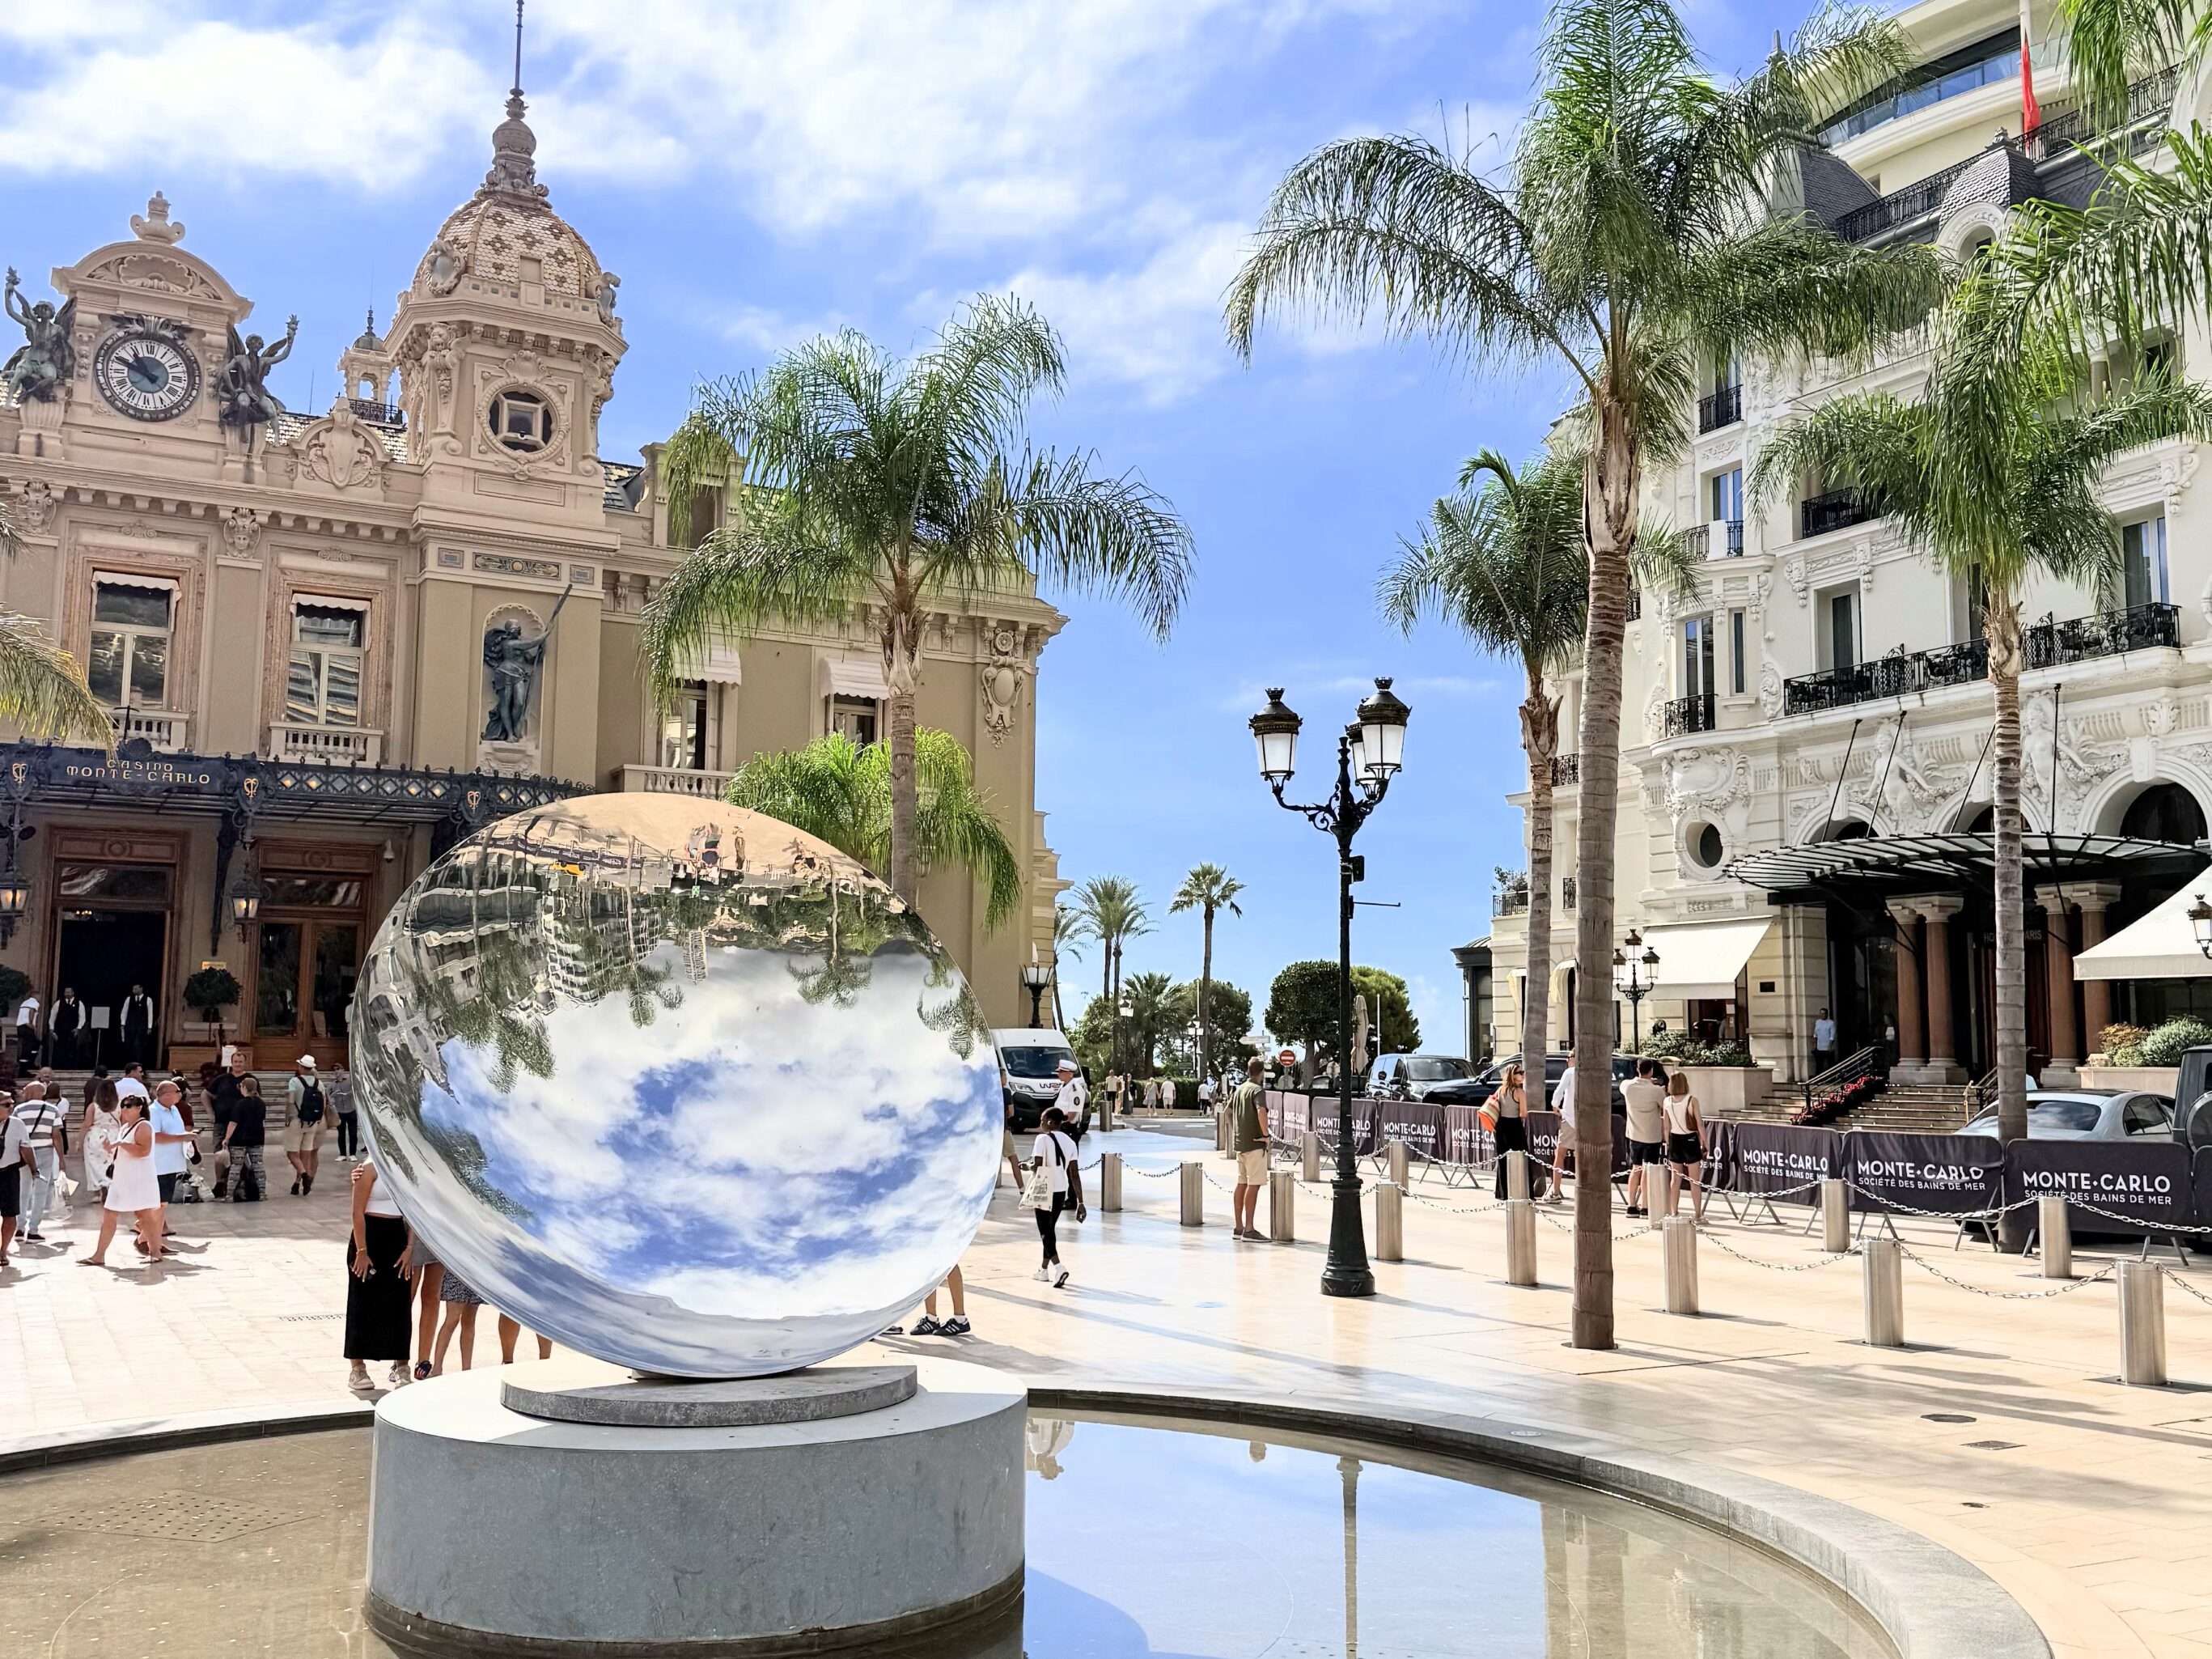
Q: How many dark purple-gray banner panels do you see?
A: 11